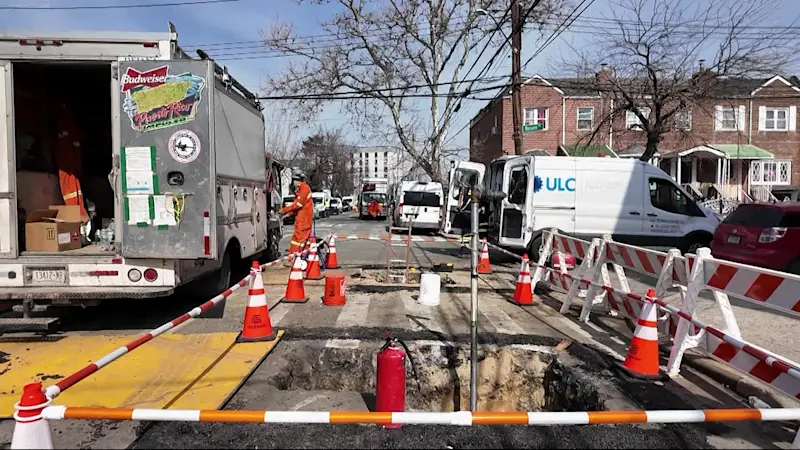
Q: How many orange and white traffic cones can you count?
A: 8